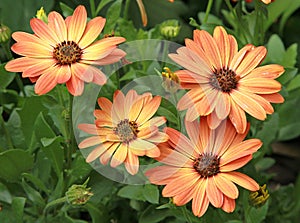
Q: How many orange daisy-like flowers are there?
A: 4